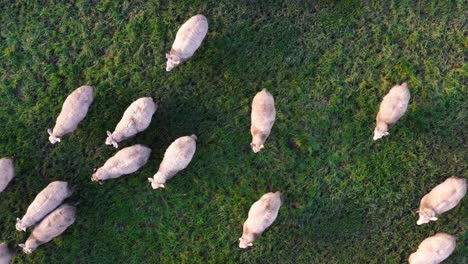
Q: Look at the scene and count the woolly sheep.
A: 14